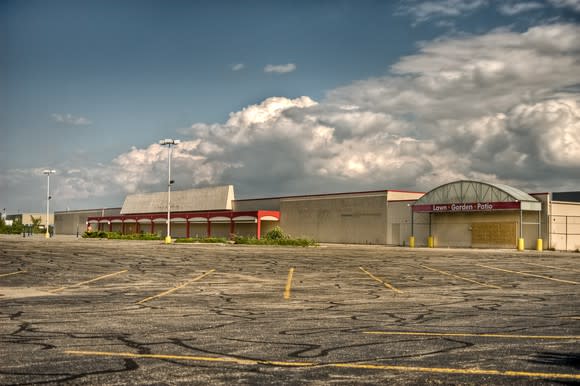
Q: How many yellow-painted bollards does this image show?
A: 4